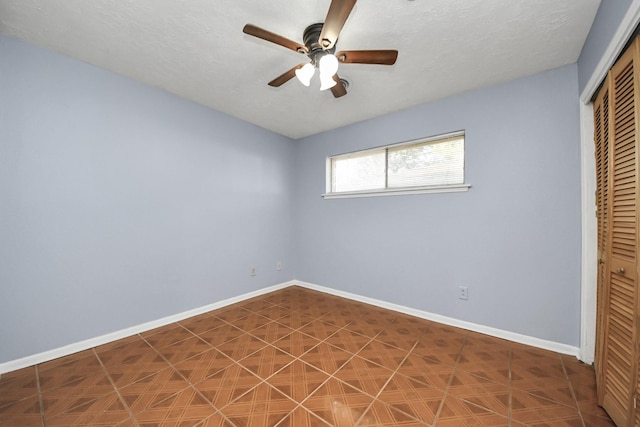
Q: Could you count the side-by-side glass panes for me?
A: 2